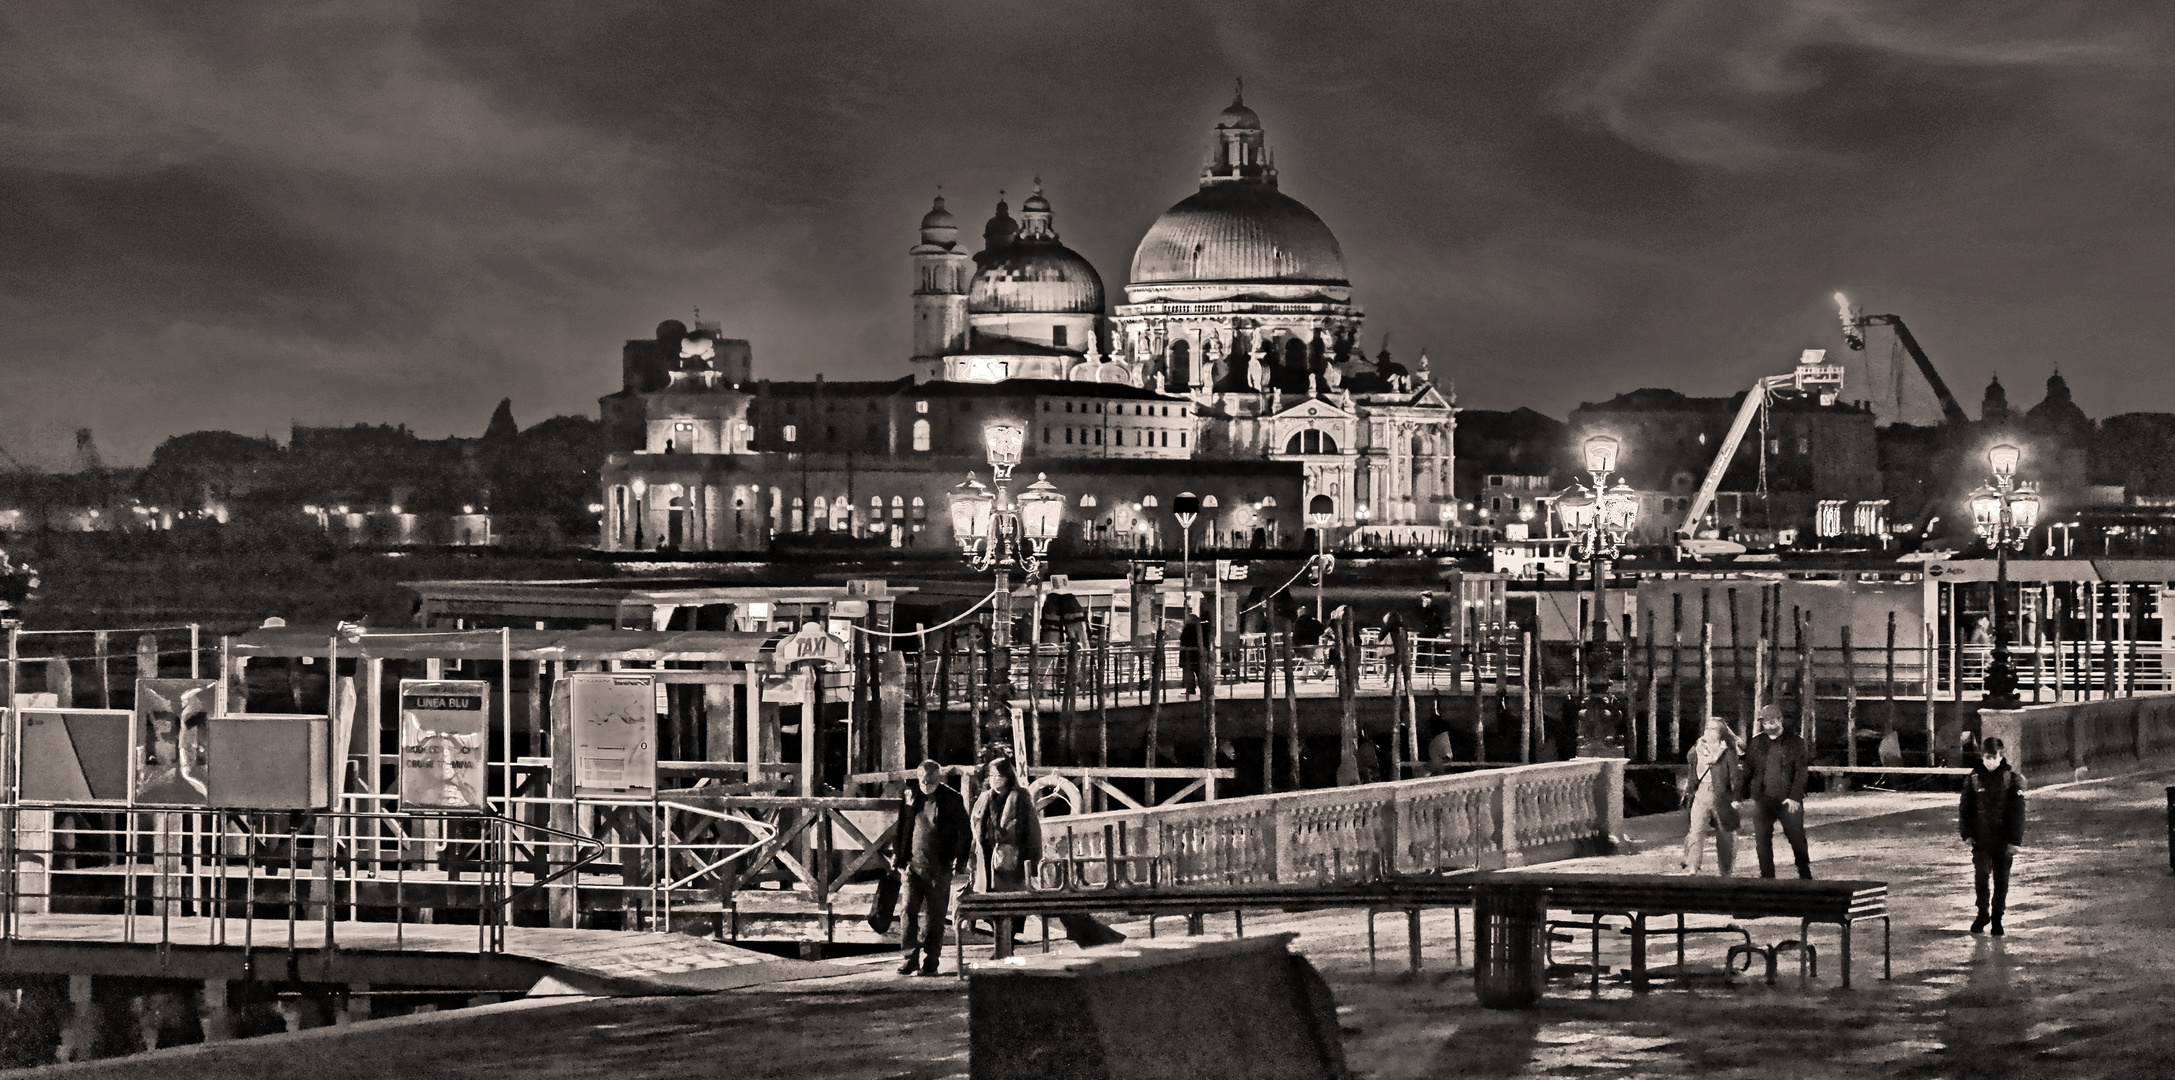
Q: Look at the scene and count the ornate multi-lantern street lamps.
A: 3